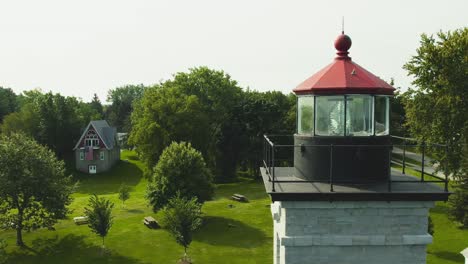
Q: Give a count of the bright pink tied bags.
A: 0